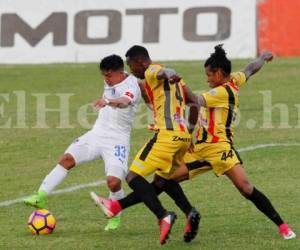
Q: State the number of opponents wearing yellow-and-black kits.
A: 2